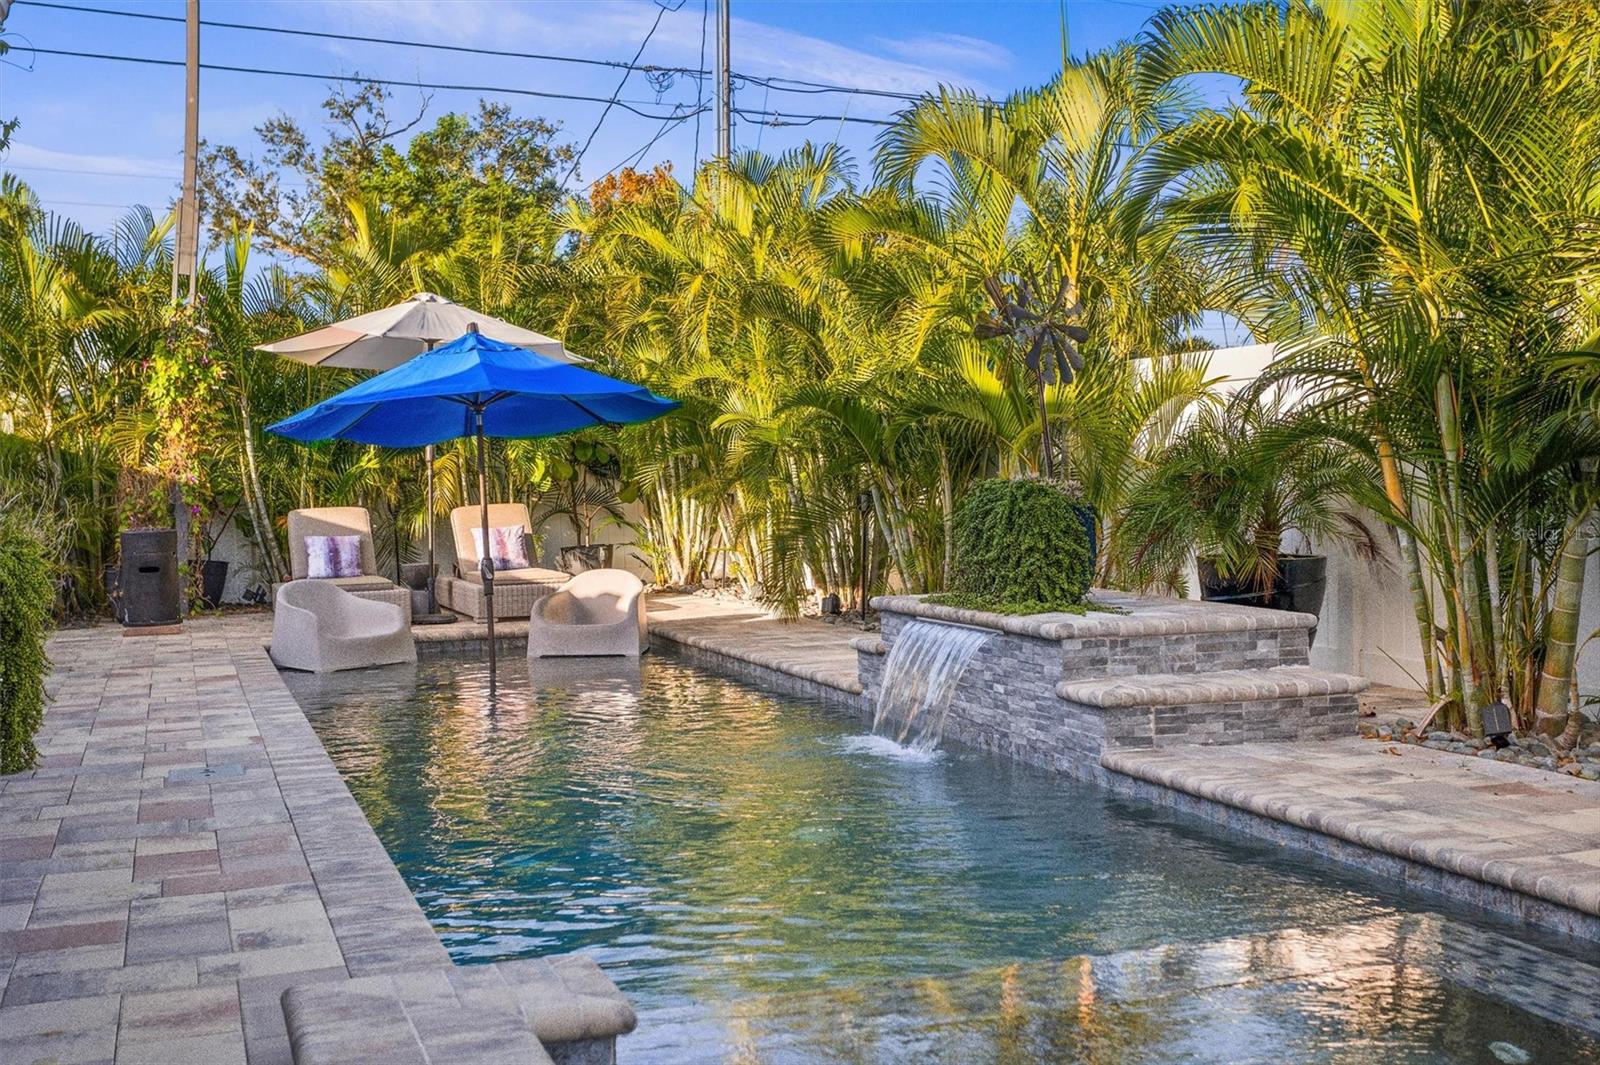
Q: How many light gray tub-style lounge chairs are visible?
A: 2